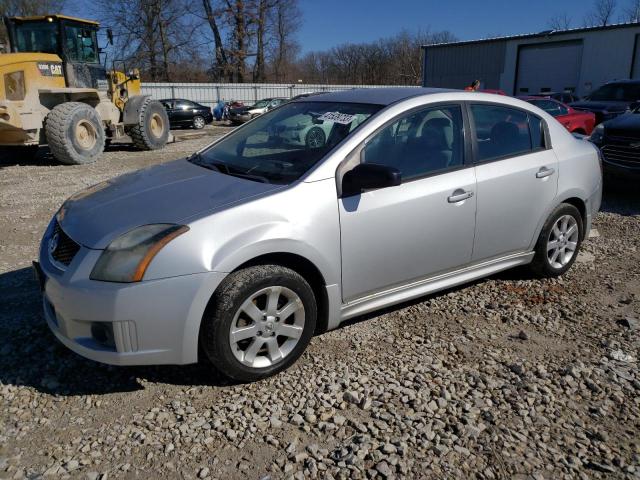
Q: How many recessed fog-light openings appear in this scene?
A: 1